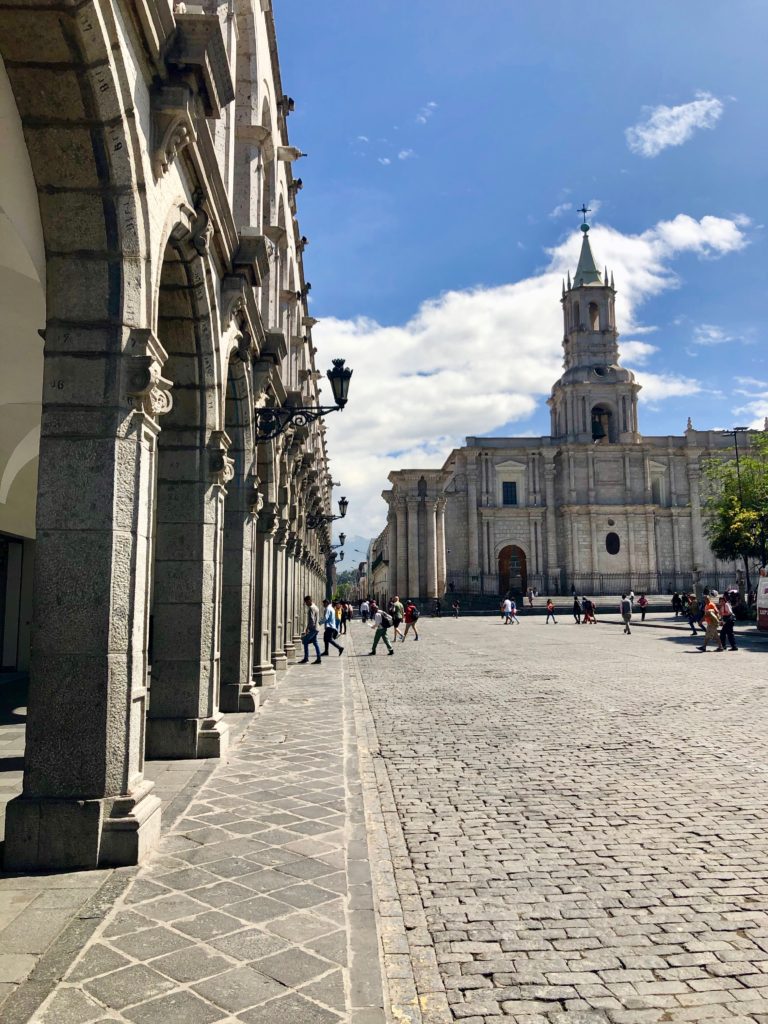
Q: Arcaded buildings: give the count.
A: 1